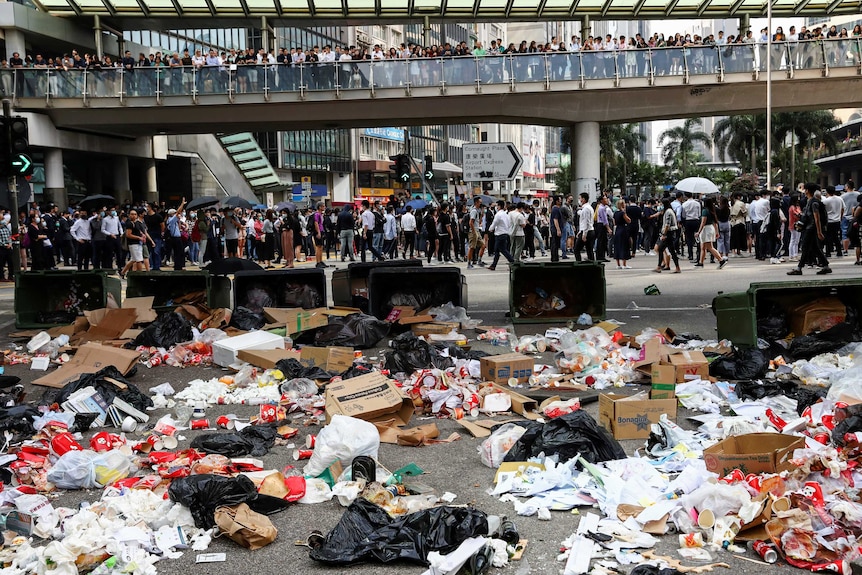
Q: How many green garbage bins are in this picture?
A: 4